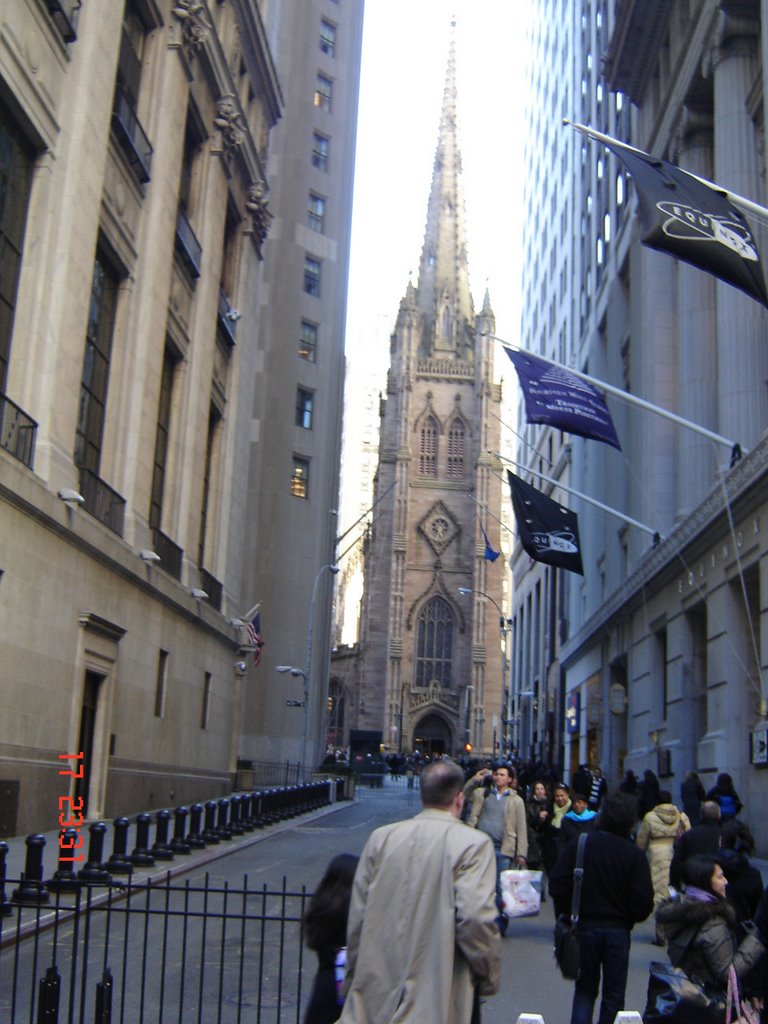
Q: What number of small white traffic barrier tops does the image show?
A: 2